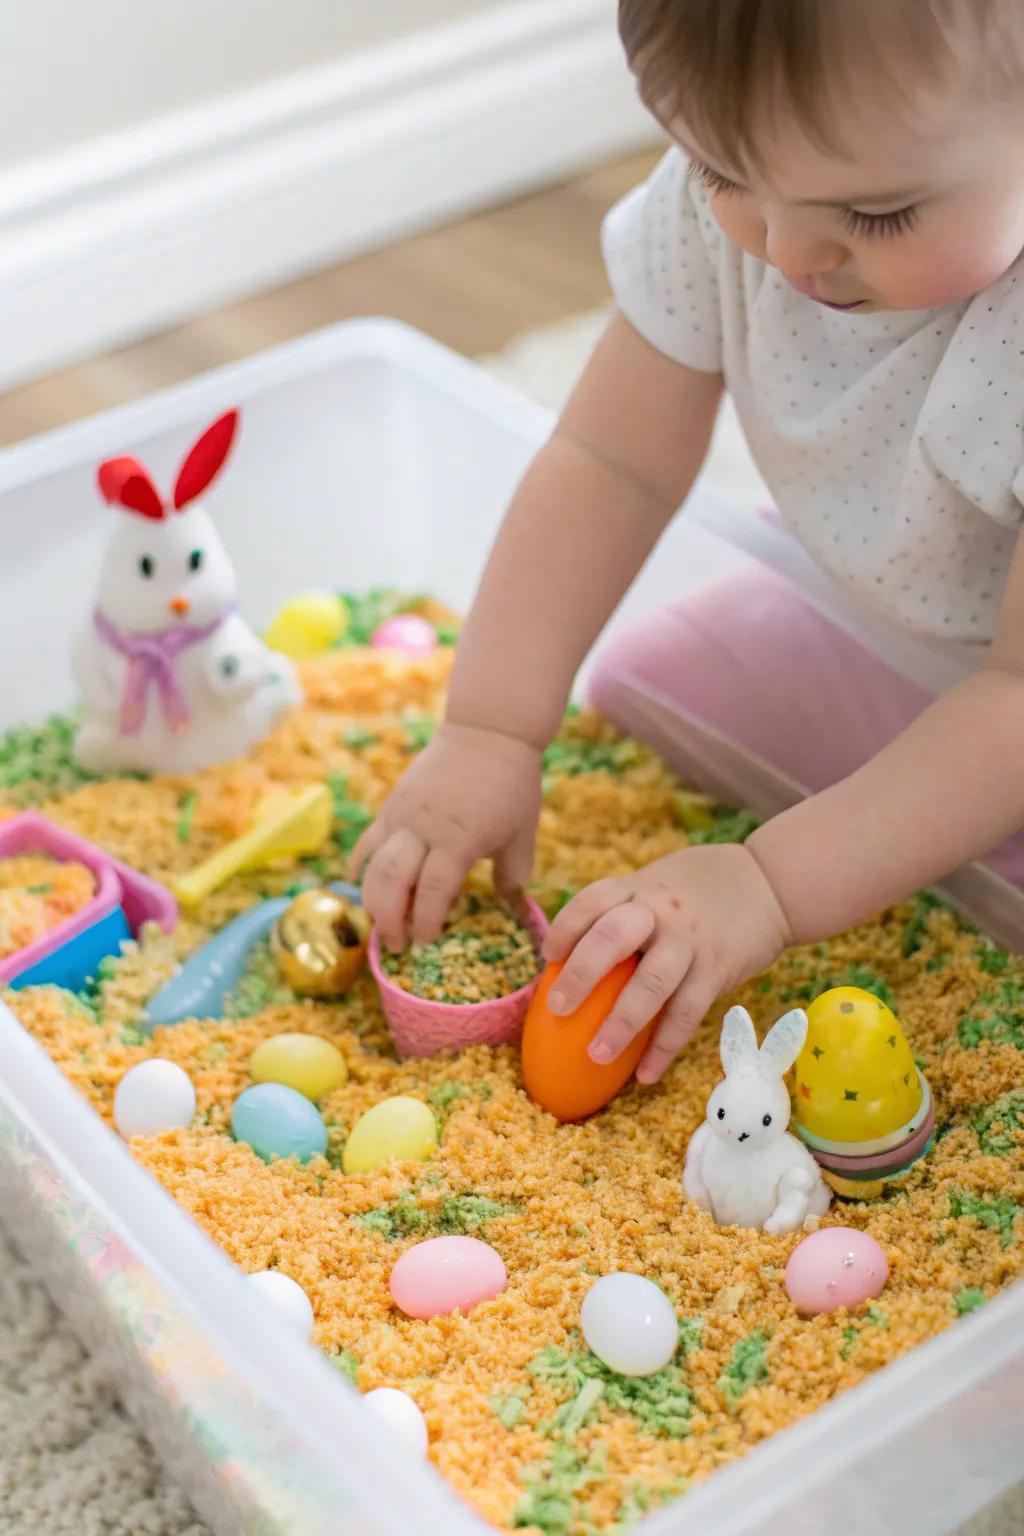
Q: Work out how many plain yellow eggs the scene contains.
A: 3